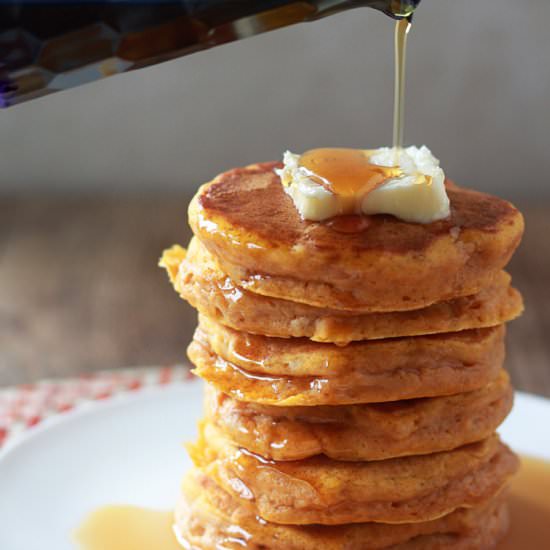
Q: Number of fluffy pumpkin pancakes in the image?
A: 6